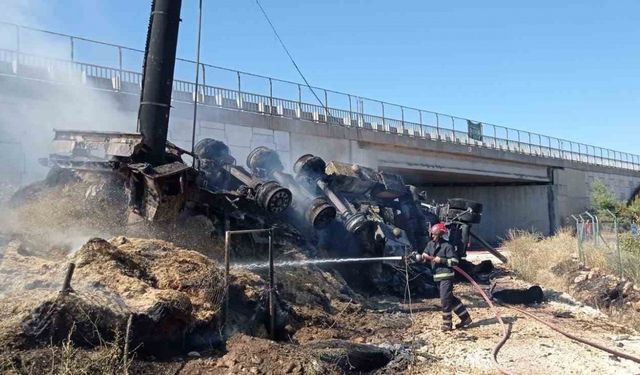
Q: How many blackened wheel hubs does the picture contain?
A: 6